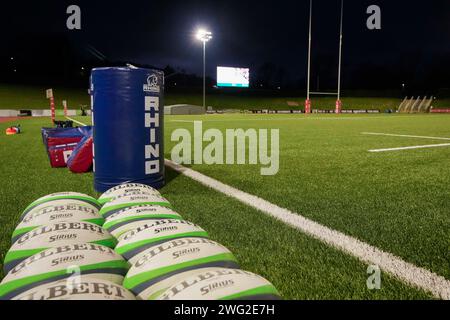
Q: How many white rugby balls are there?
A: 11